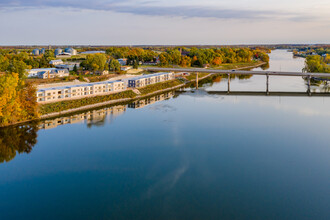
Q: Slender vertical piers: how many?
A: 4